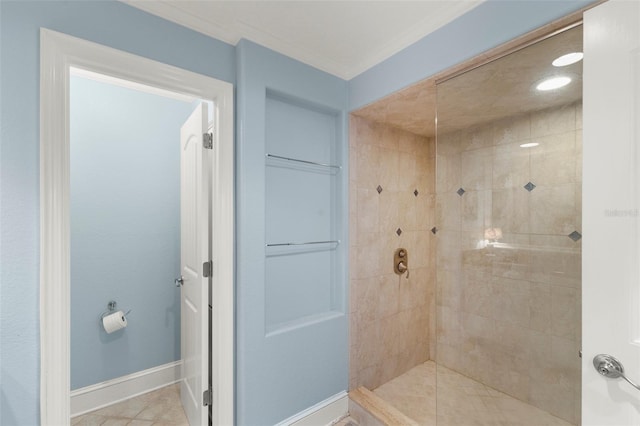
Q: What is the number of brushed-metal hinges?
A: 3